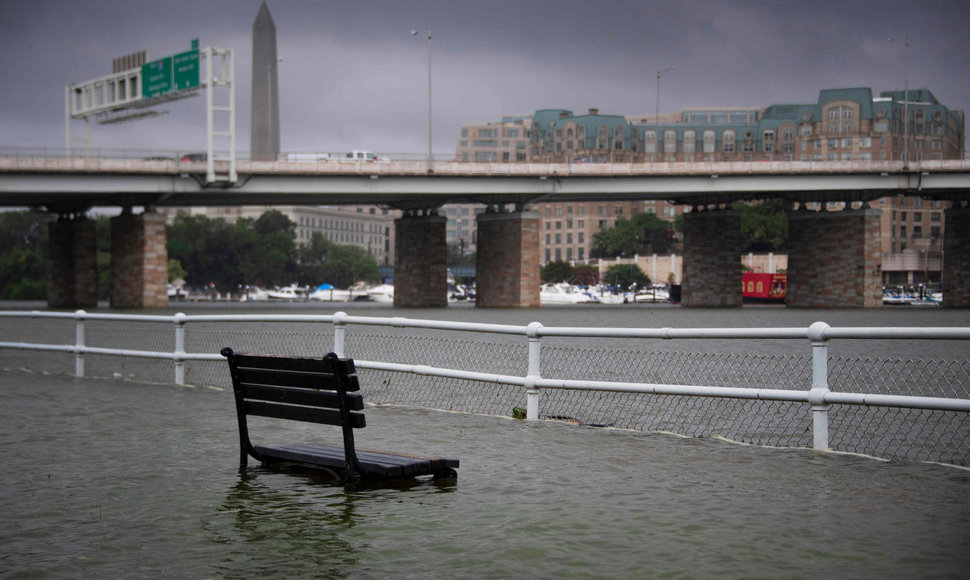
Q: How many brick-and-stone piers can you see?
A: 7